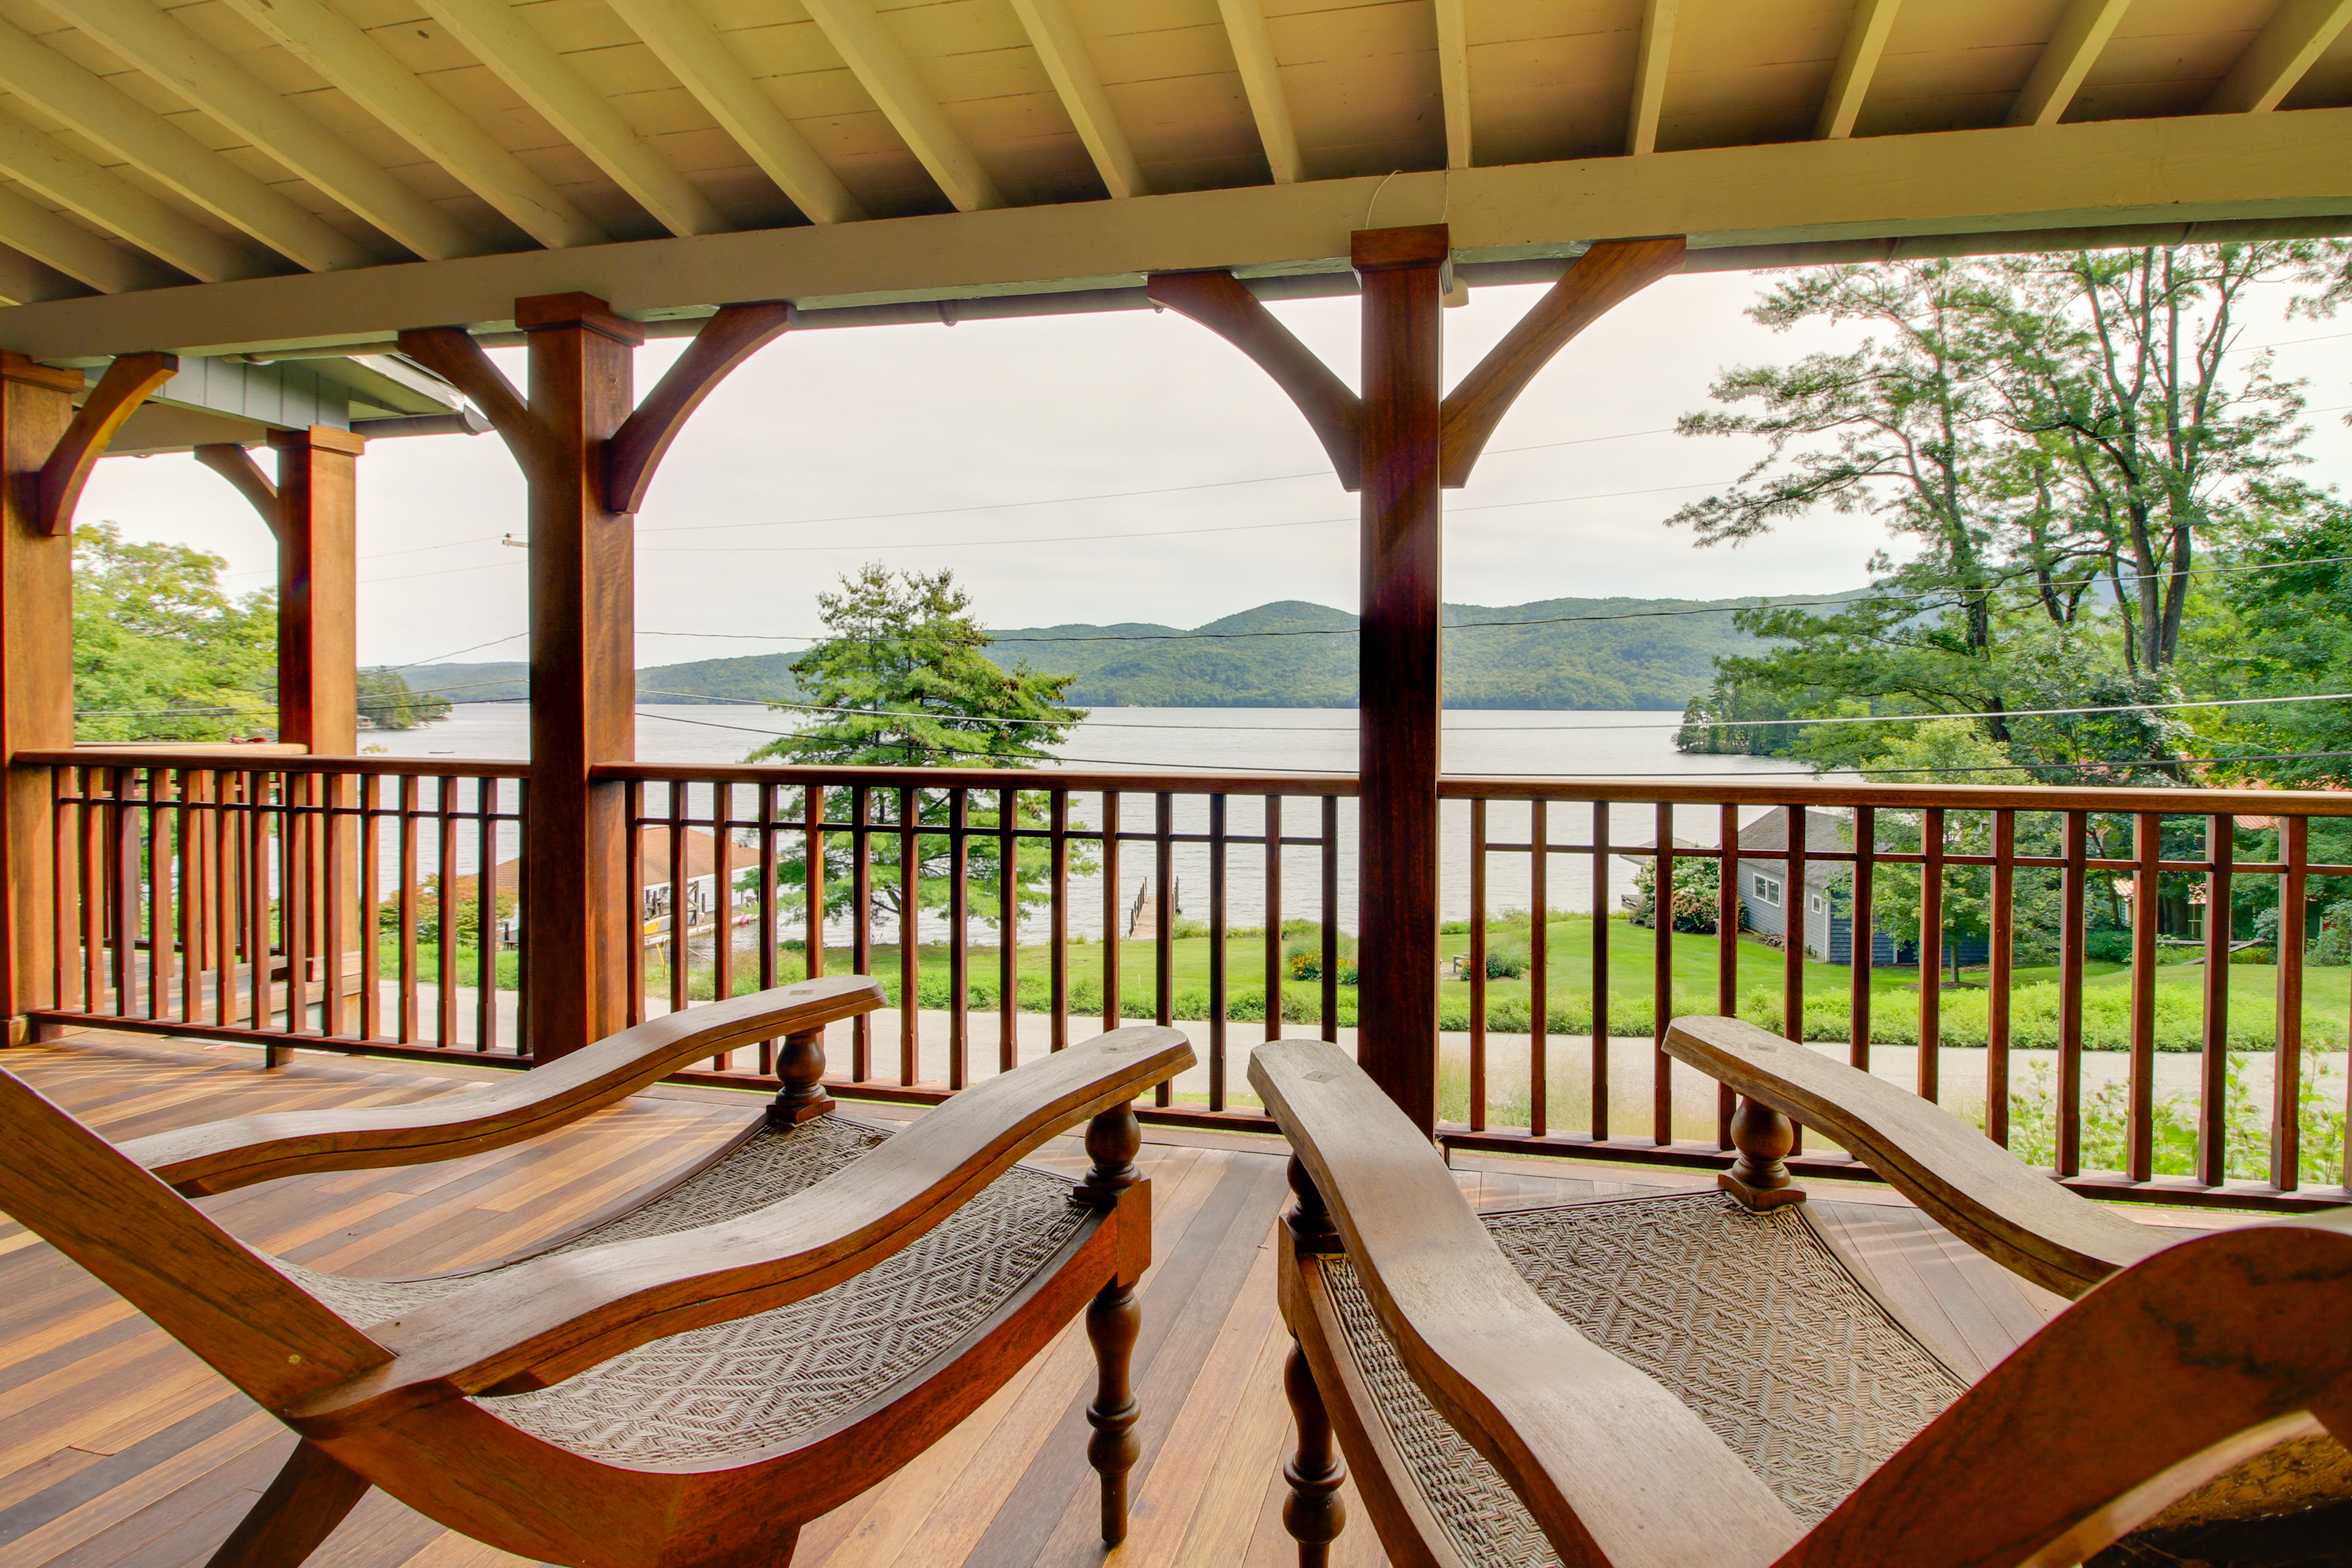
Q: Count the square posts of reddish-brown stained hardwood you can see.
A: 4